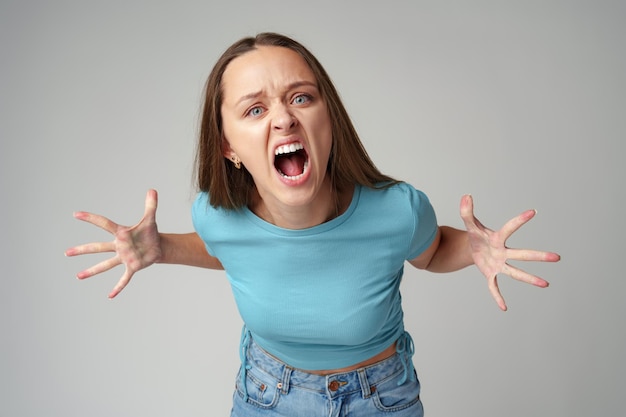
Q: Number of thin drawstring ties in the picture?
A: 2